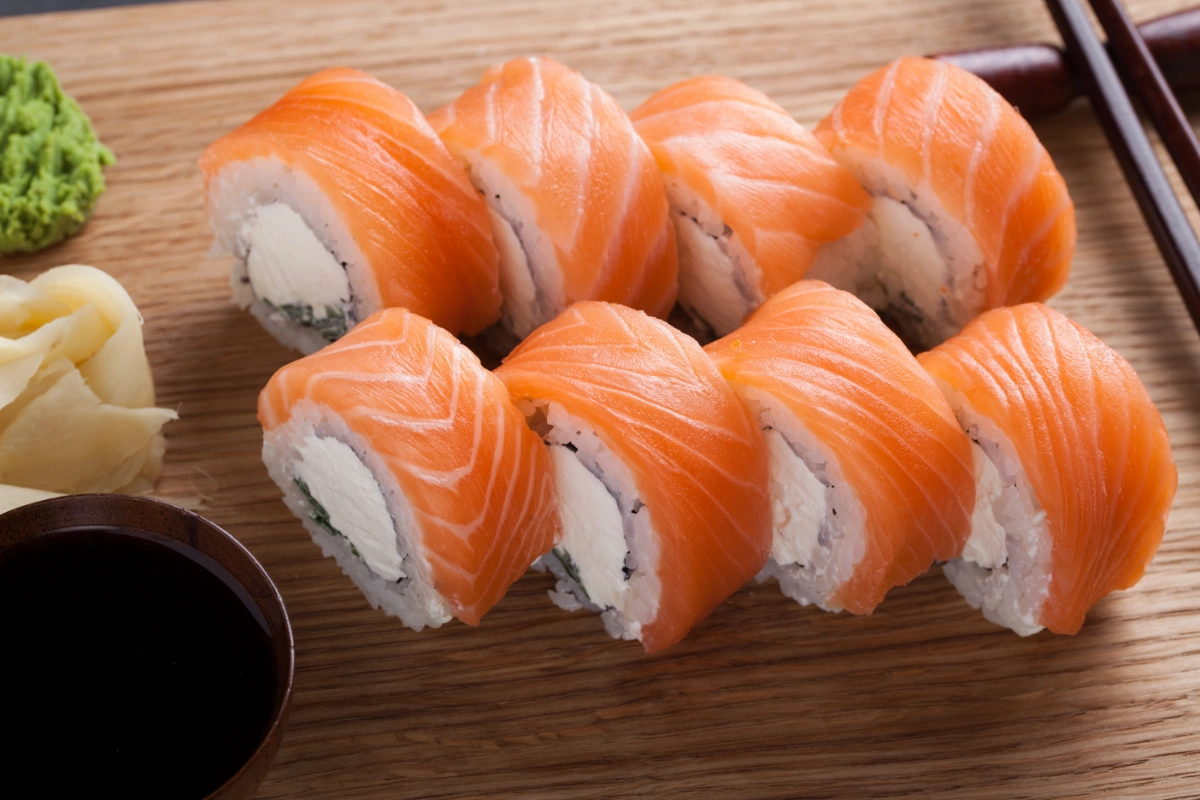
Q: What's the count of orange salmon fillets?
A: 8